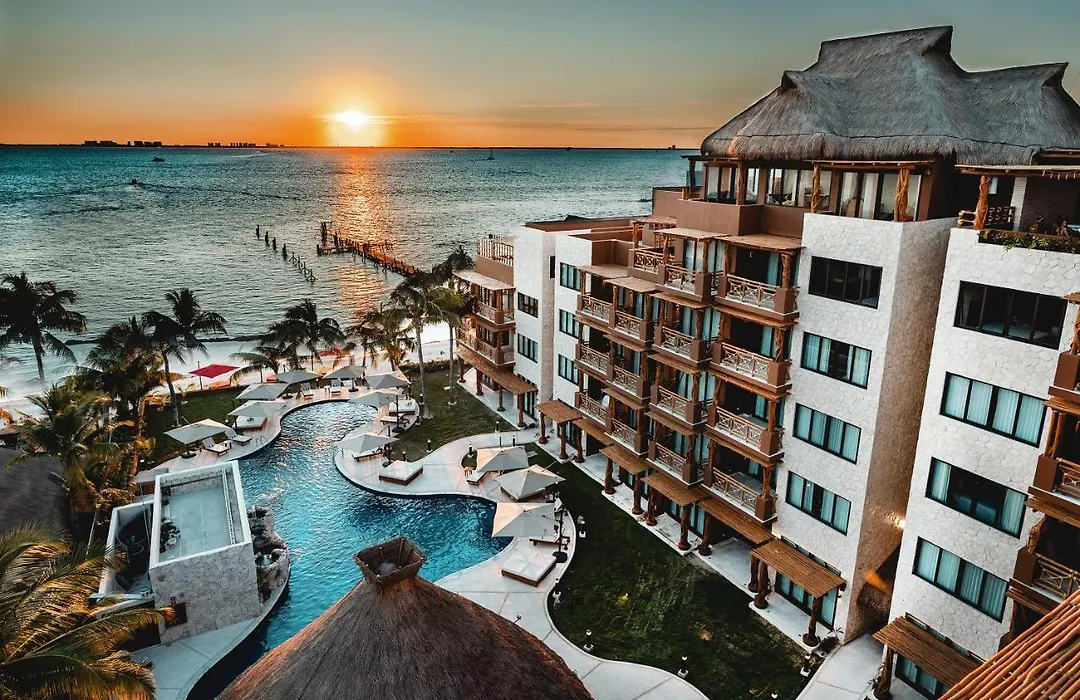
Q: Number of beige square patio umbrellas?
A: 11